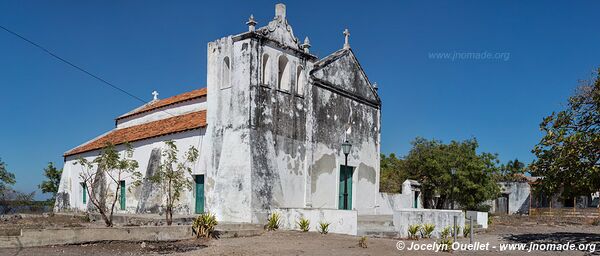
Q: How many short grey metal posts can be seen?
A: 2